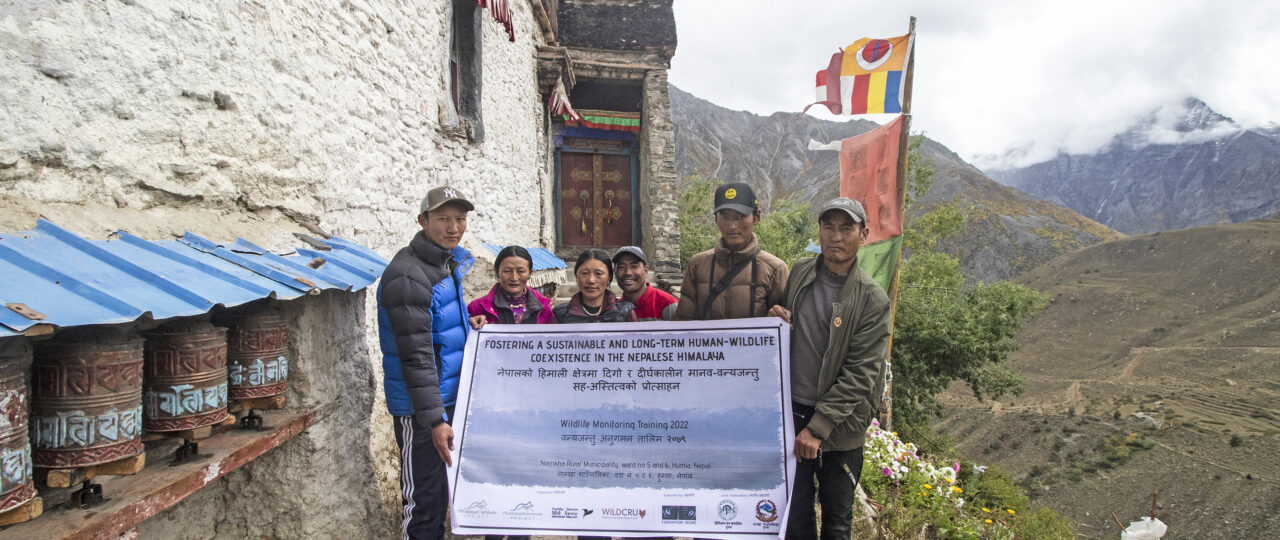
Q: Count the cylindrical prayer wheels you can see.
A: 4